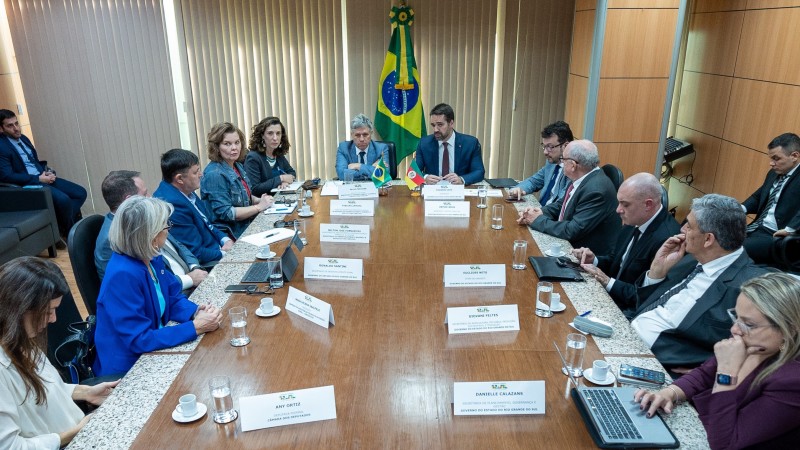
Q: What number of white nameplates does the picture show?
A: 11